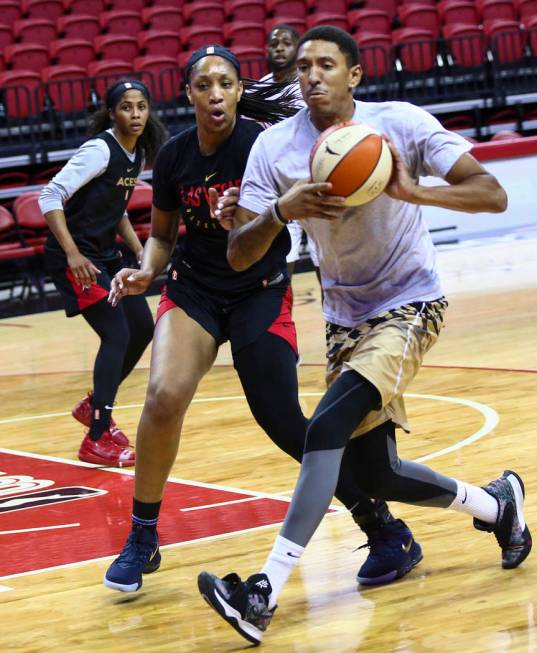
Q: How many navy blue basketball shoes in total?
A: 2